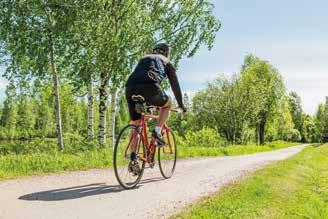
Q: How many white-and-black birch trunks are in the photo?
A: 4